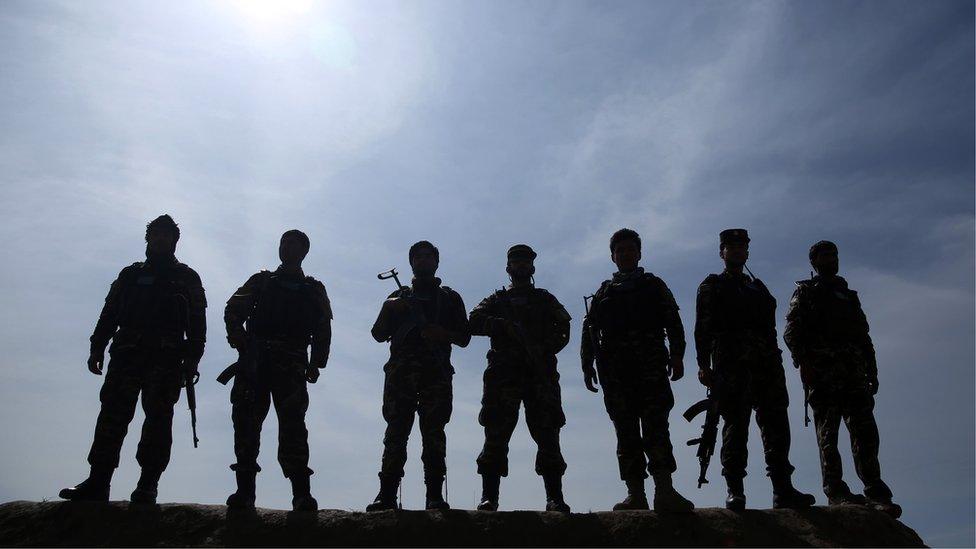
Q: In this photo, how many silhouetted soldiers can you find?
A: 7